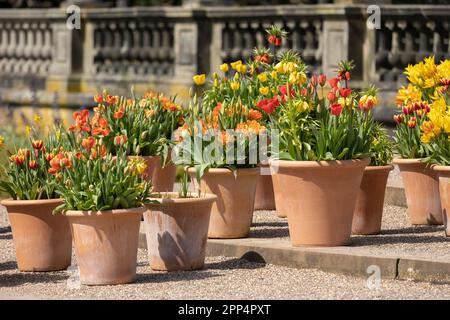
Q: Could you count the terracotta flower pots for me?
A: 11